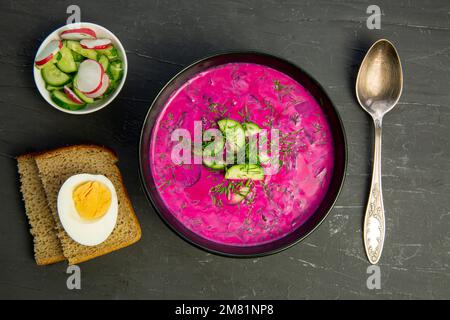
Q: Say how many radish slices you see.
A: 6